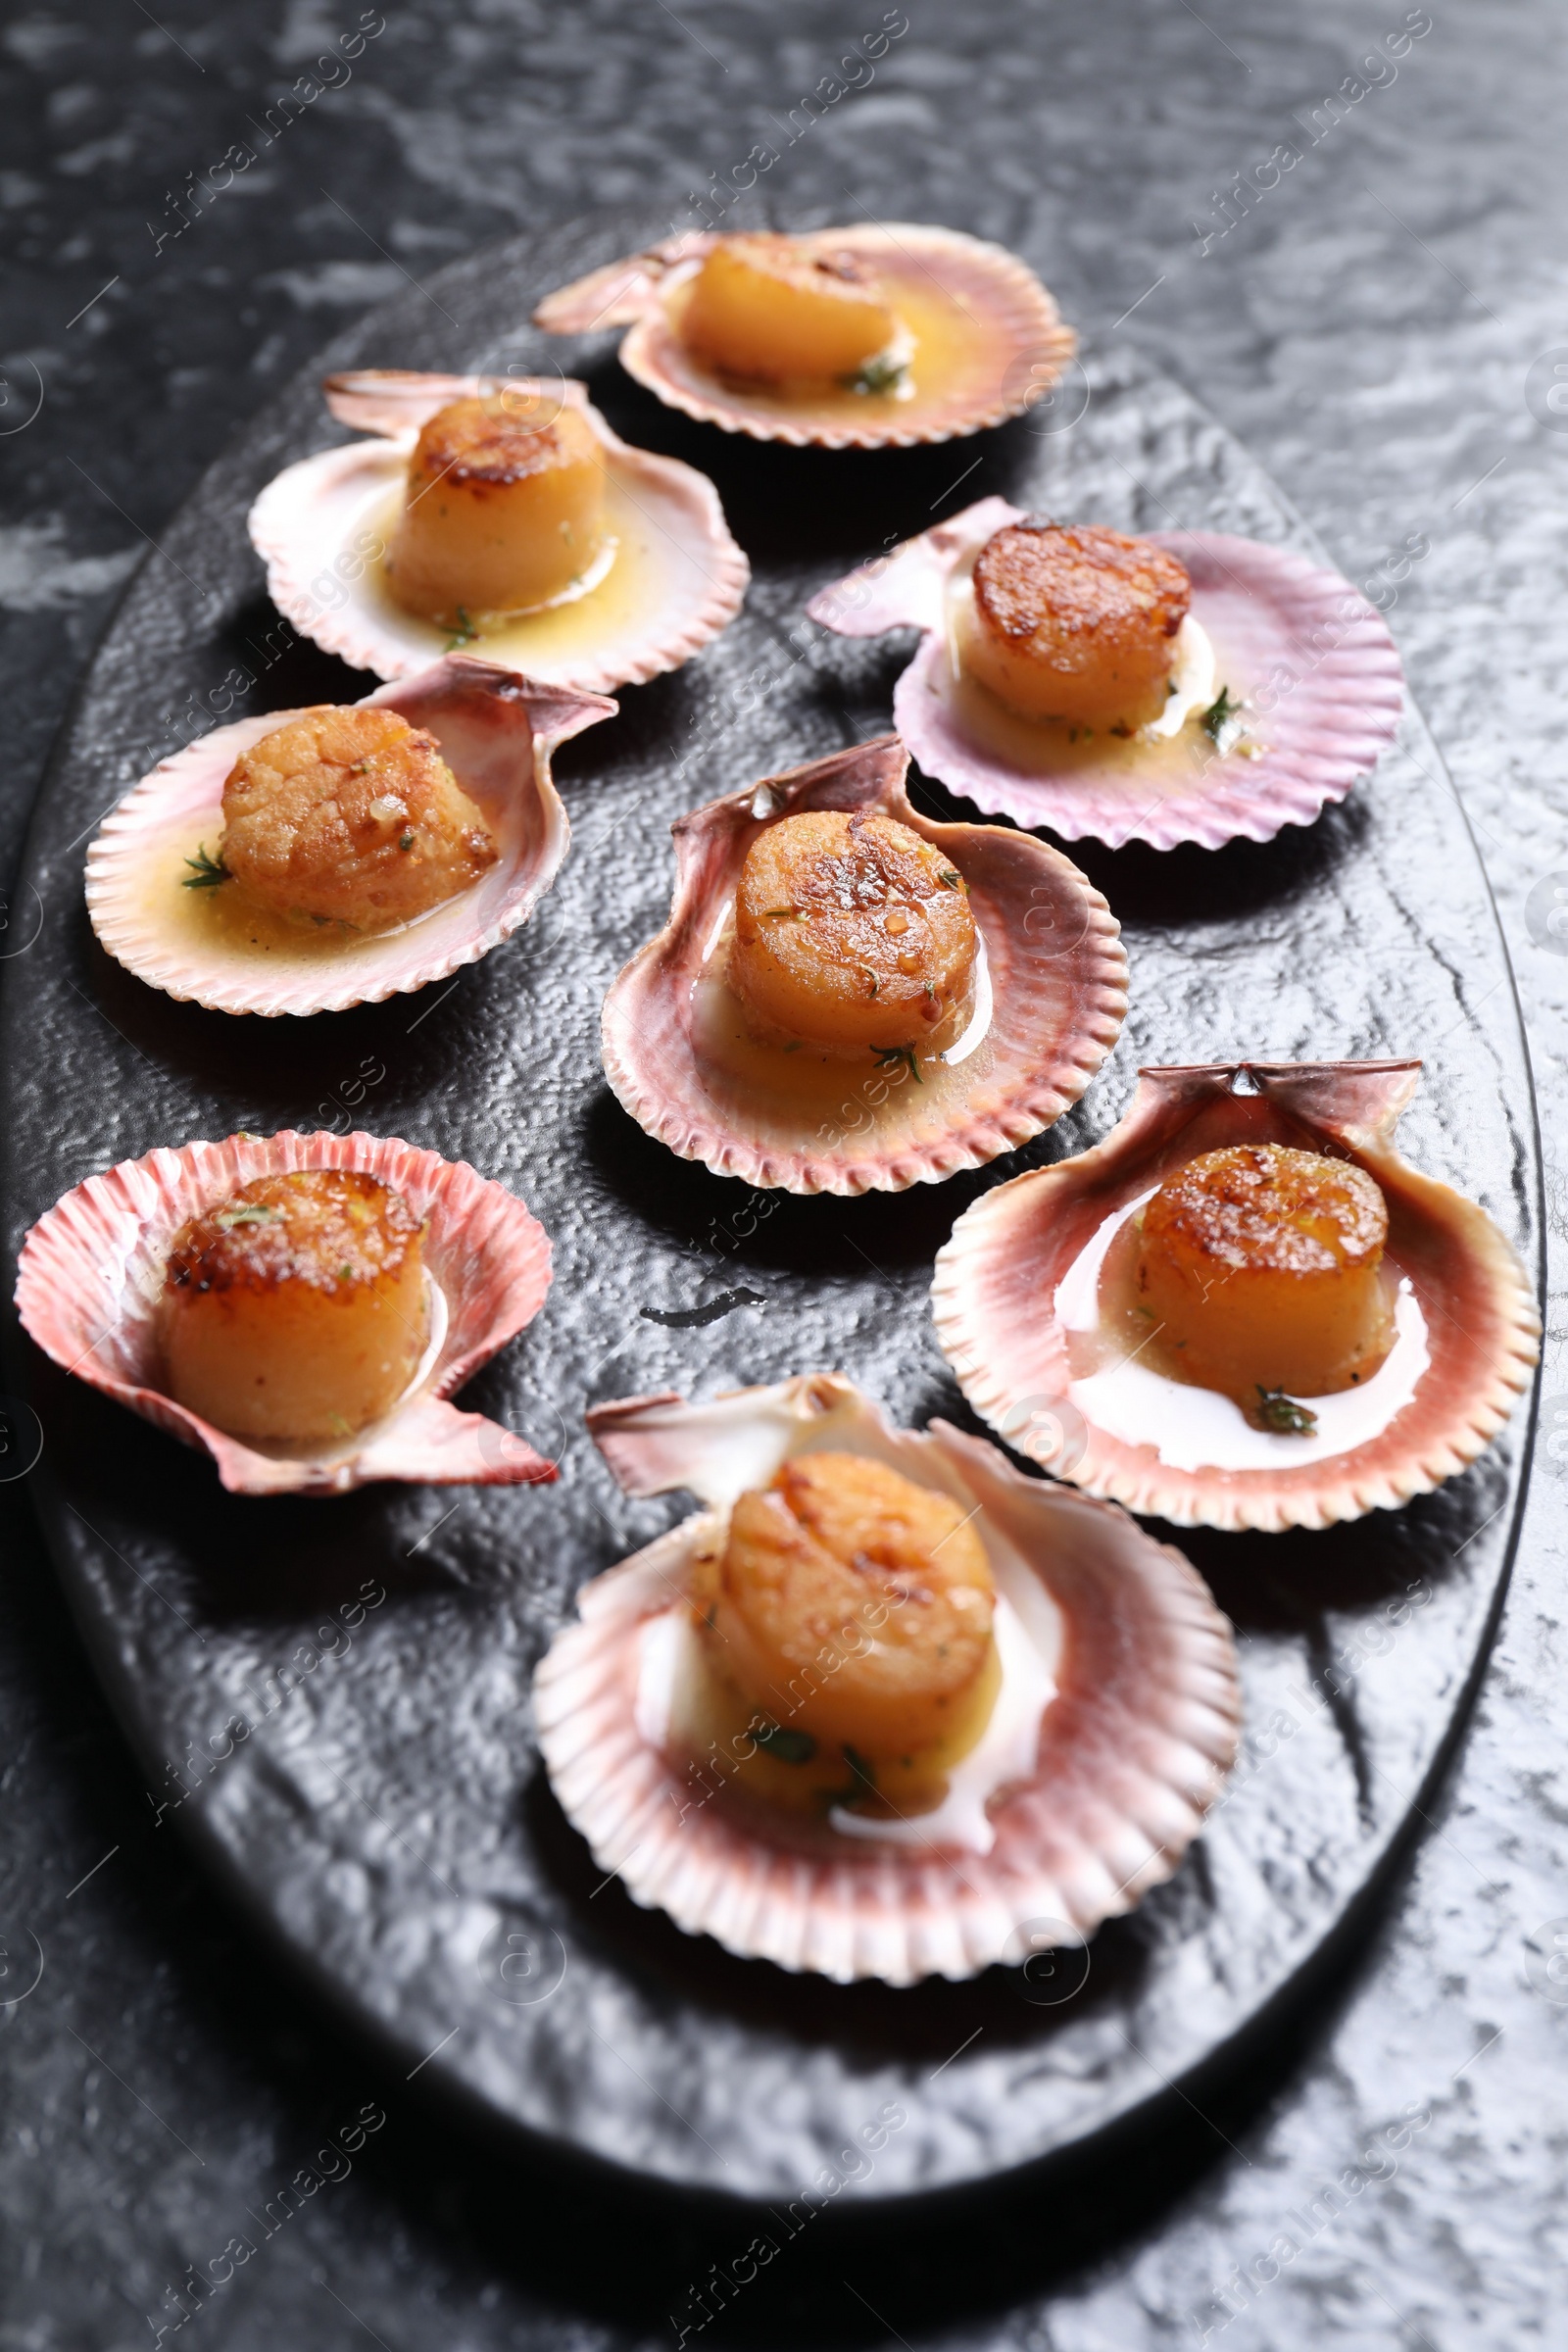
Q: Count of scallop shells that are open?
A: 8